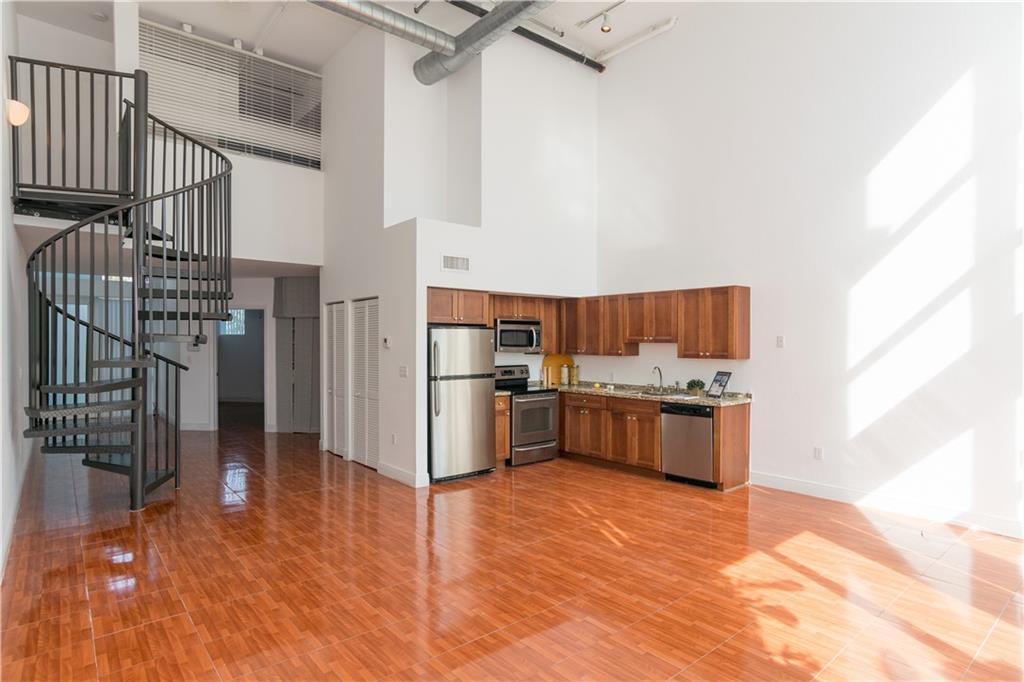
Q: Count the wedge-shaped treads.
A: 13